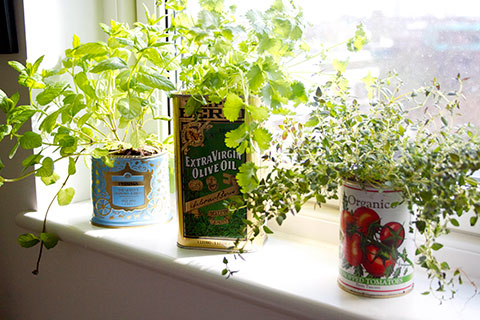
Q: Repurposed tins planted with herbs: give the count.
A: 3